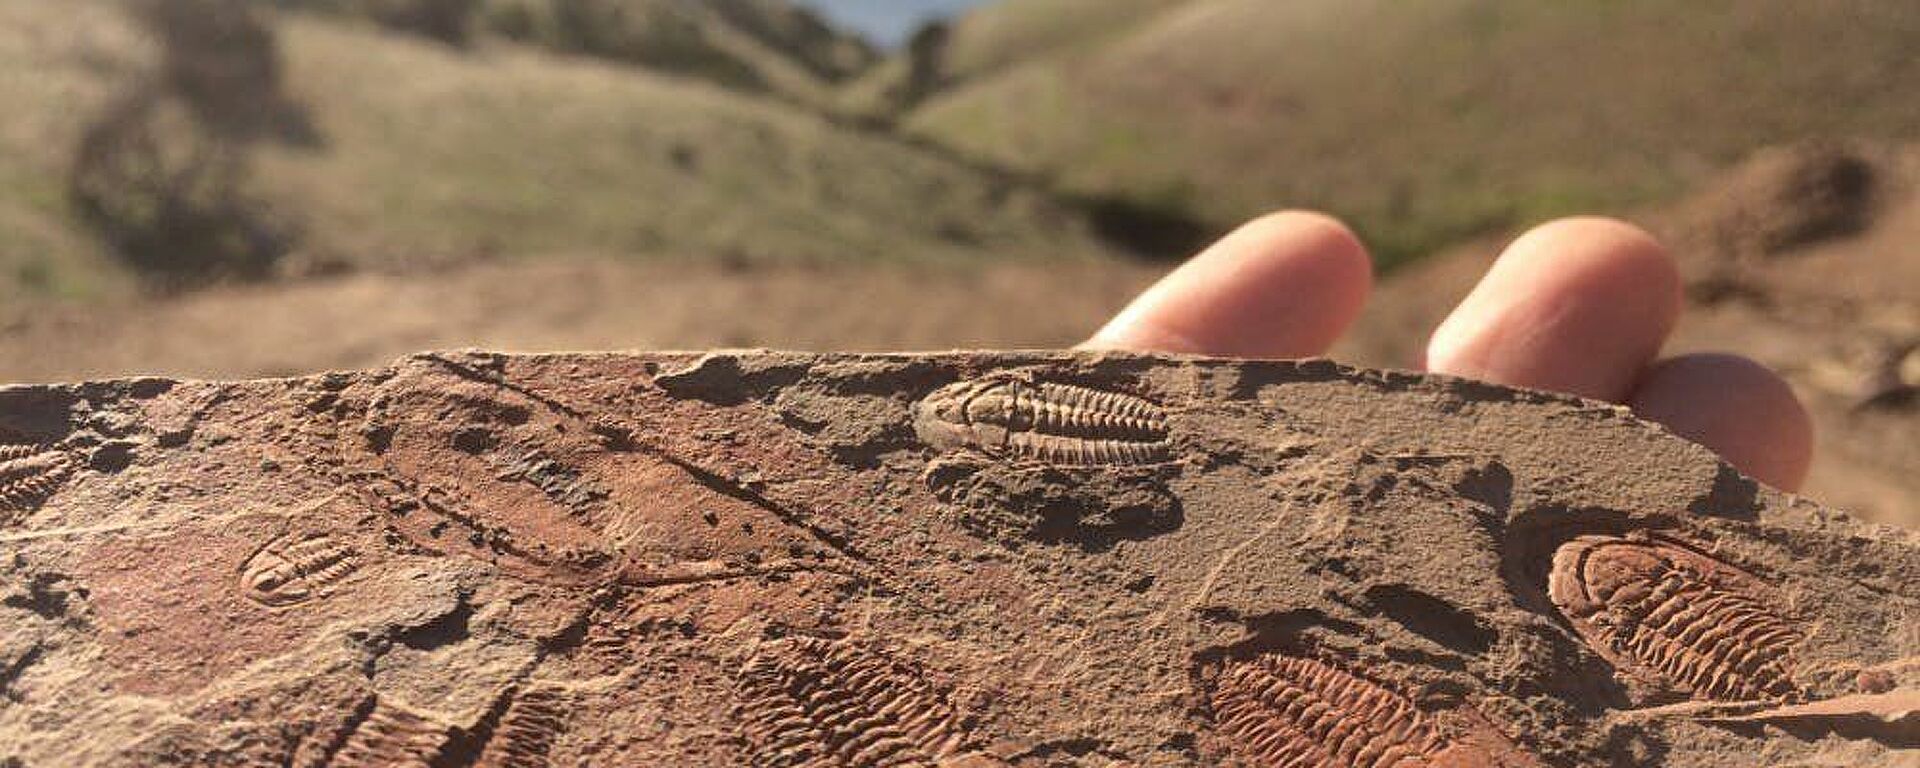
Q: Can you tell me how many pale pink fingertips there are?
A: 3